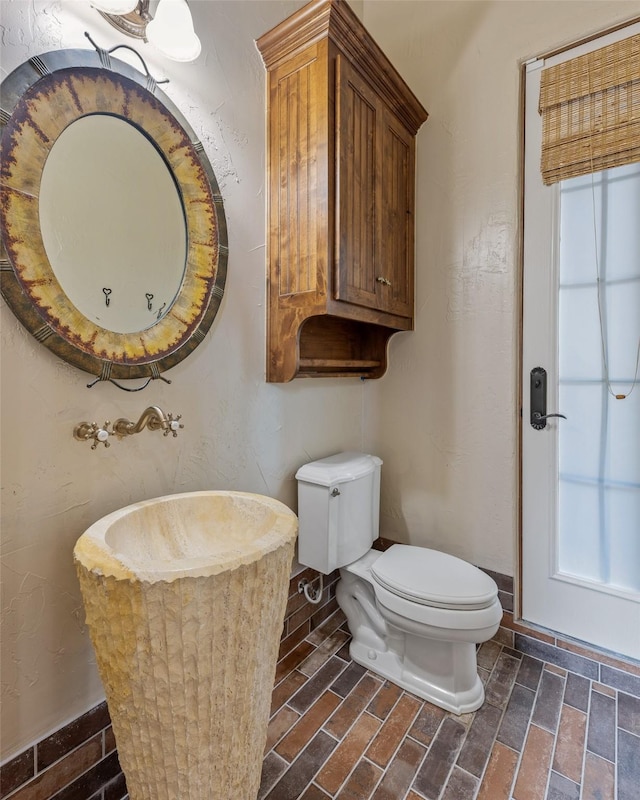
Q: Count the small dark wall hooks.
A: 2